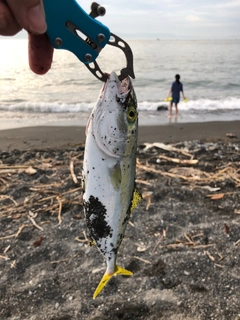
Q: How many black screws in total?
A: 3